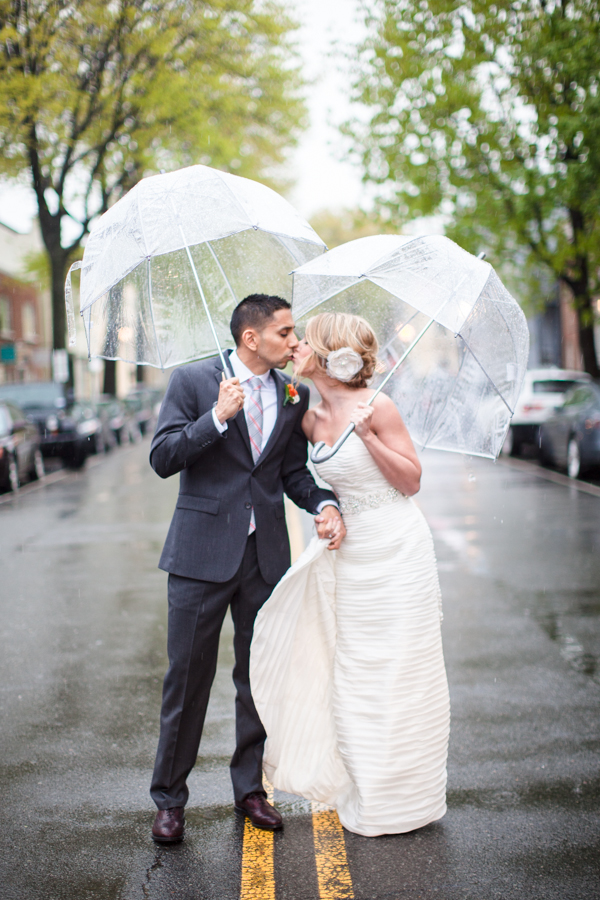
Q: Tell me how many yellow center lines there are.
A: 2